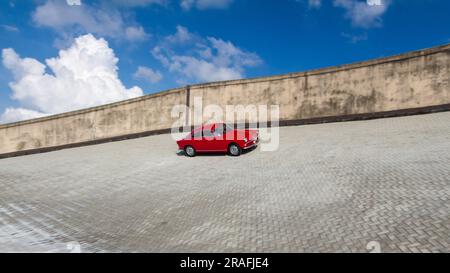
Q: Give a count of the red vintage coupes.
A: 1